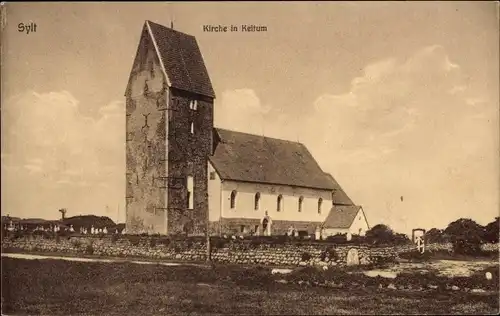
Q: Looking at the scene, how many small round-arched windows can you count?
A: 5